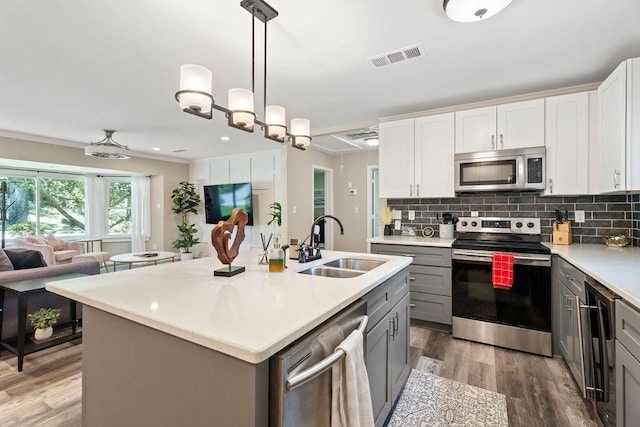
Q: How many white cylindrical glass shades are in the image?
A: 4